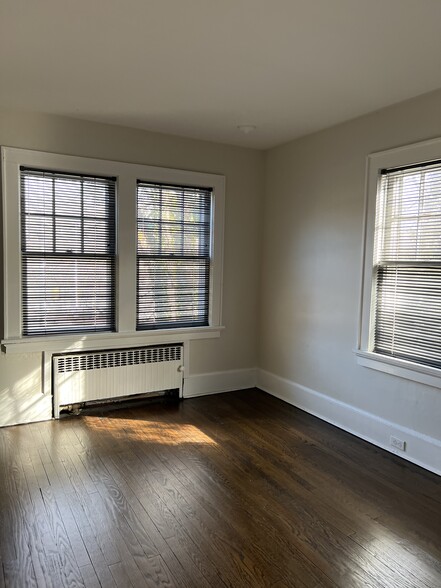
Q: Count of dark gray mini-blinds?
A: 3